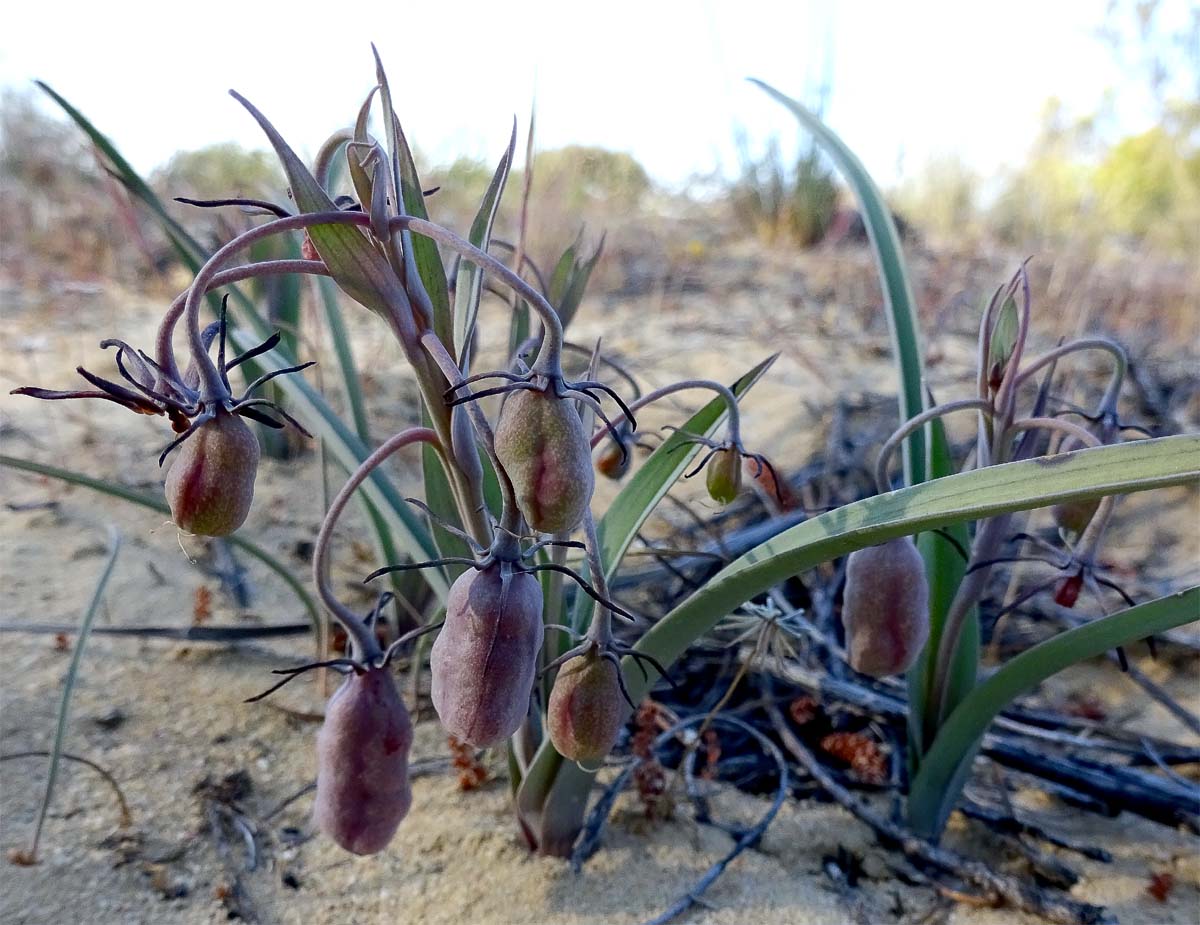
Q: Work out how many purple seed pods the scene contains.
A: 3